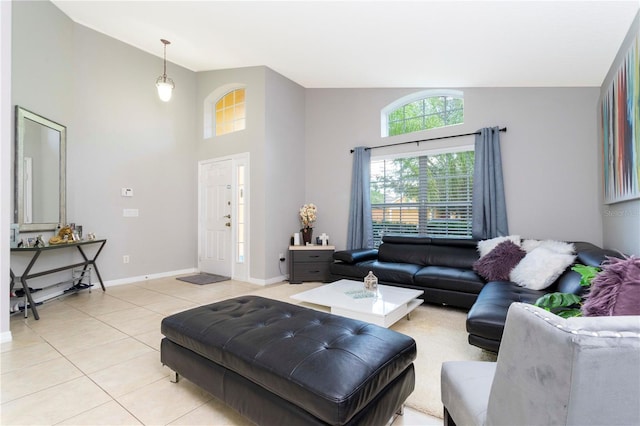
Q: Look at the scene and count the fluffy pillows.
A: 5